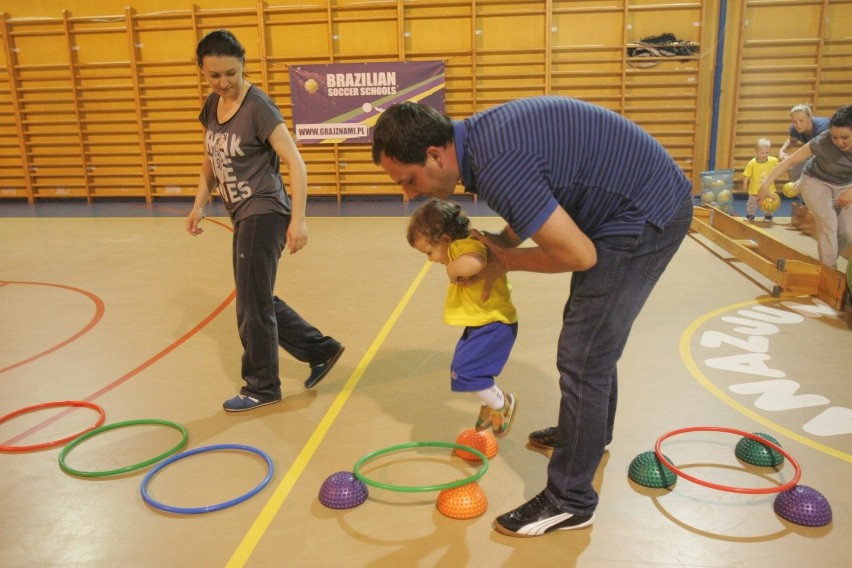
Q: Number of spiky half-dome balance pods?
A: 6